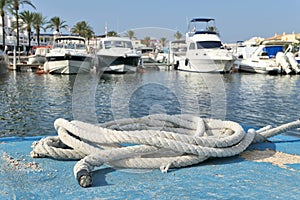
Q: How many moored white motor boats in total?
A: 4